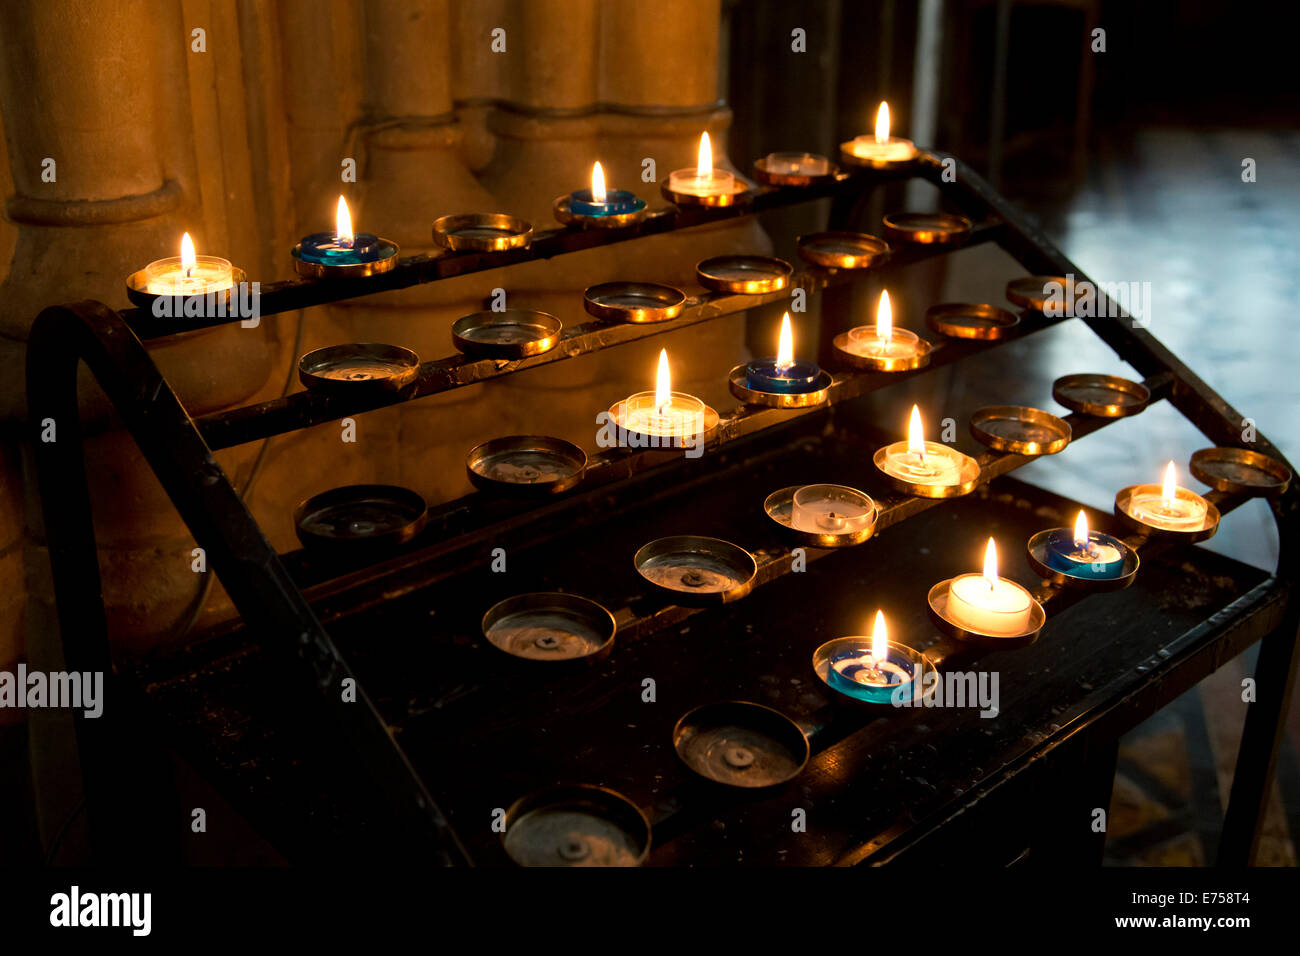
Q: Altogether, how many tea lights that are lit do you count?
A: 13